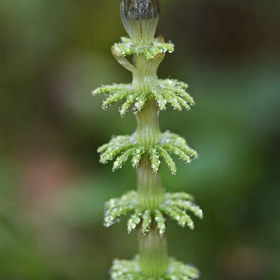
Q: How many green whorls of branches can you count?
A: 5